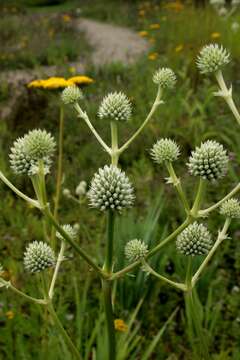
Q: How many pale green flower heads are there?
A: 14